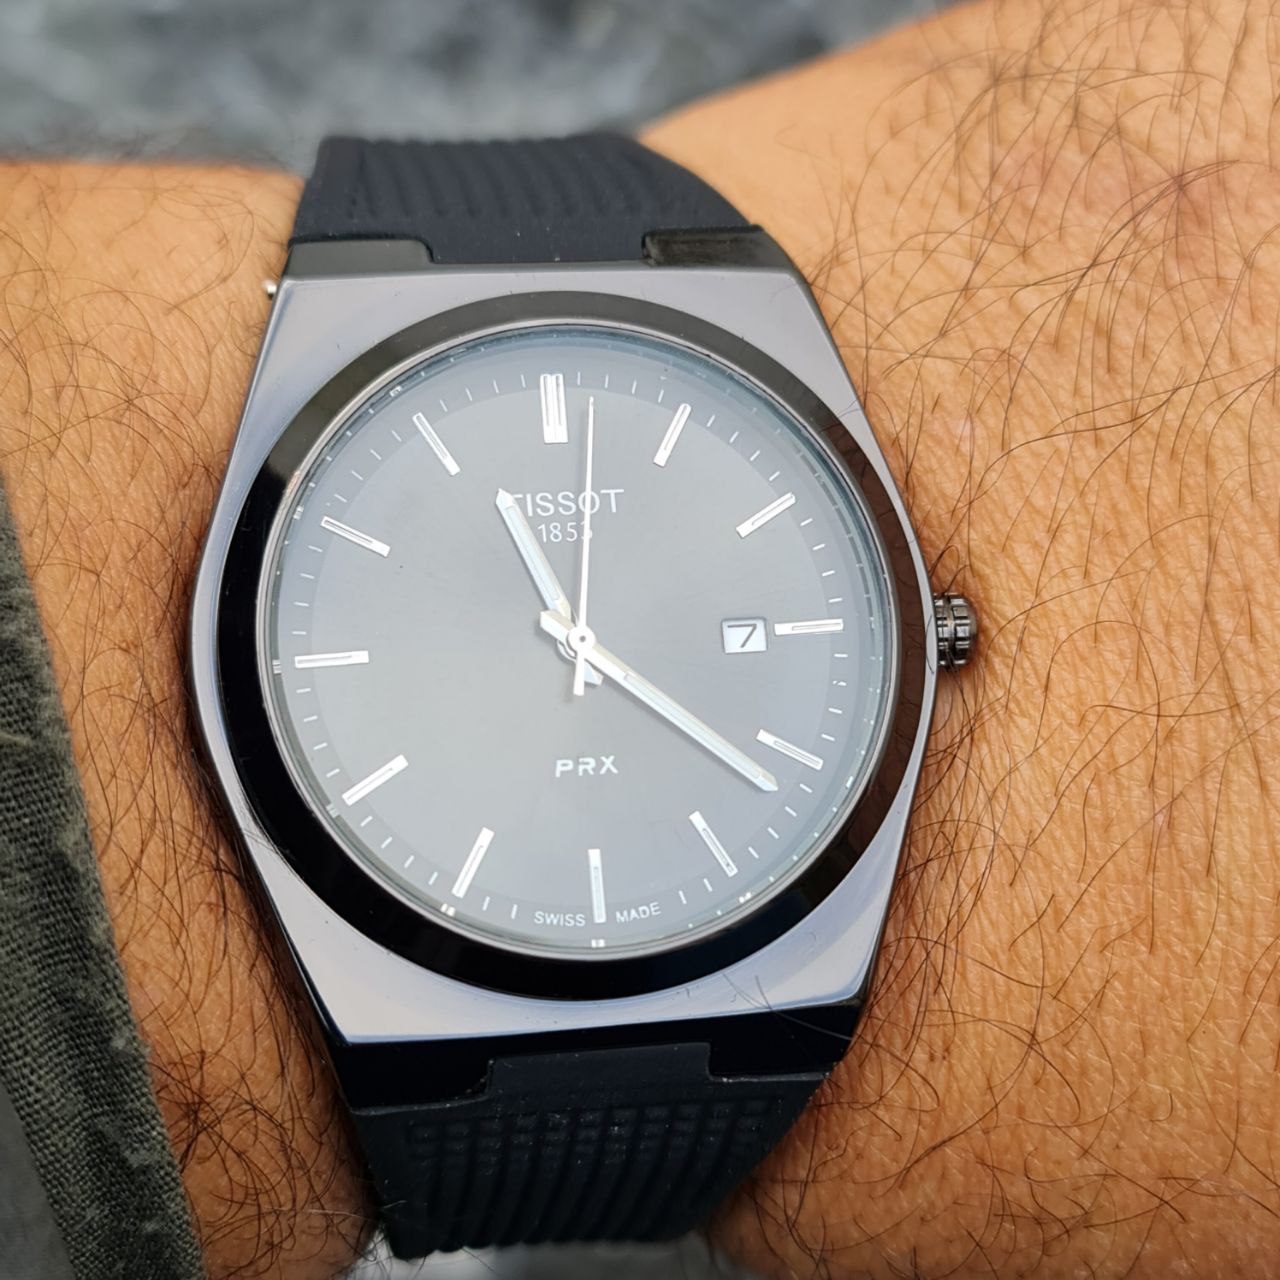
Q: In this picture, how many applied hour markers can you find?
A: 12